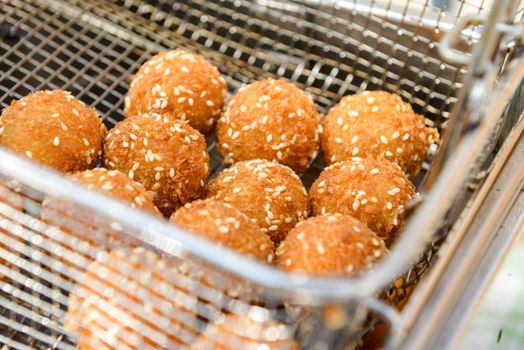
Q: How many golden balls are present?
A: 12